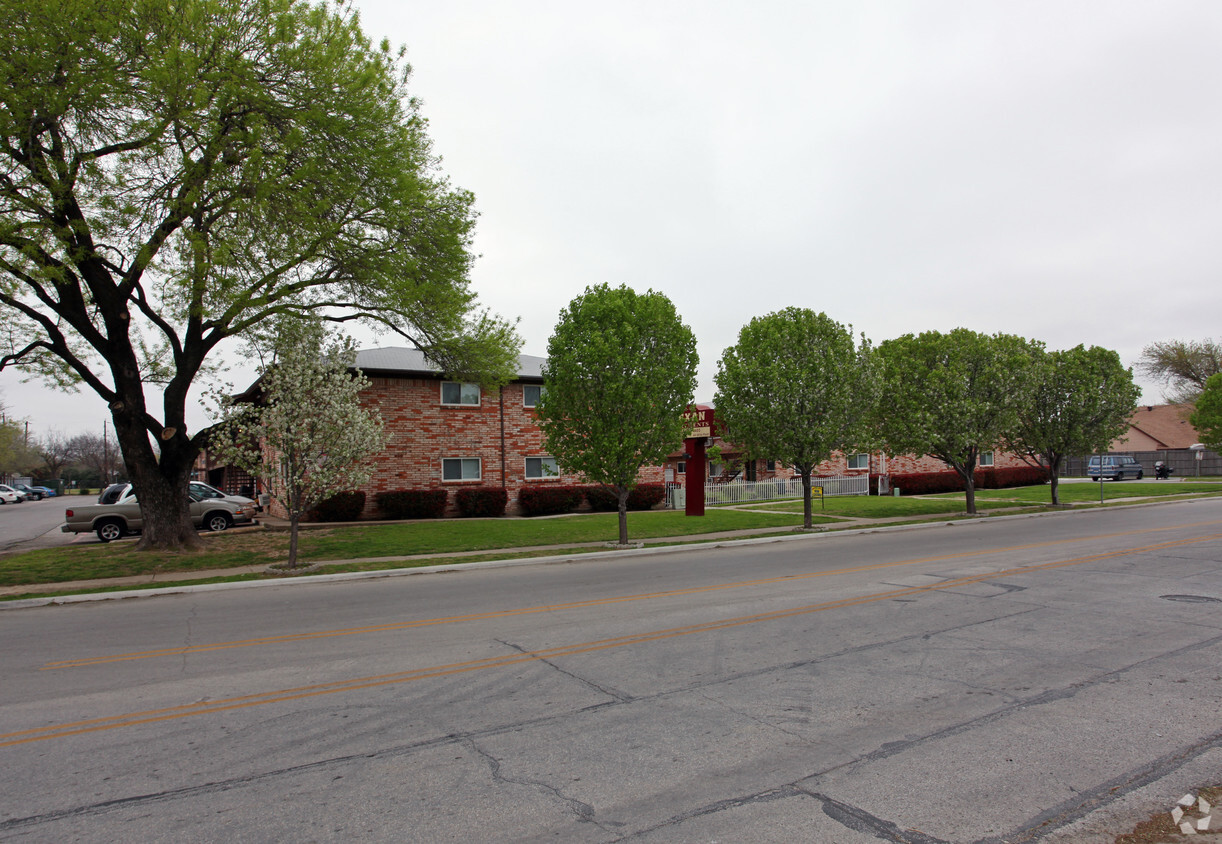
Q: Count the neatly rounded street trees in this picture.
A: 4